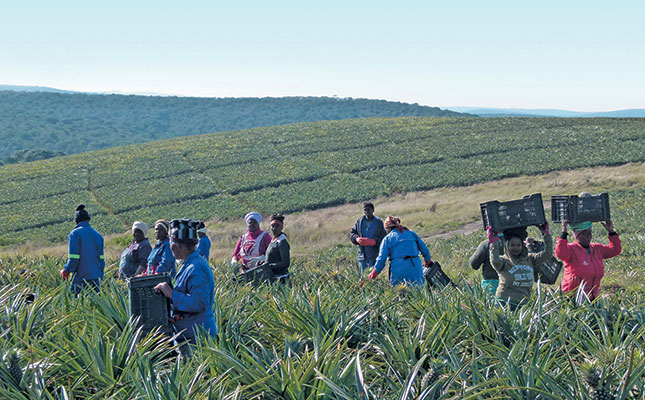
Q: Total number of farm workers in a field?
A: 12